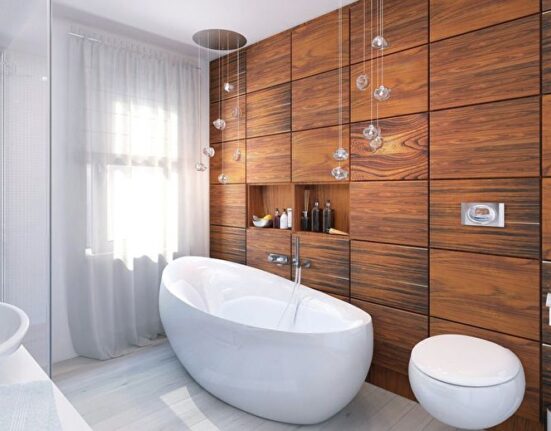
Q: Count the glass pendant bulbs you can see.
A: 14